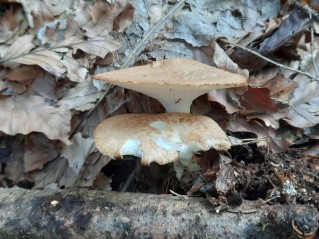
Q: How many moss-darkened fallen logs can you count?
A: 1